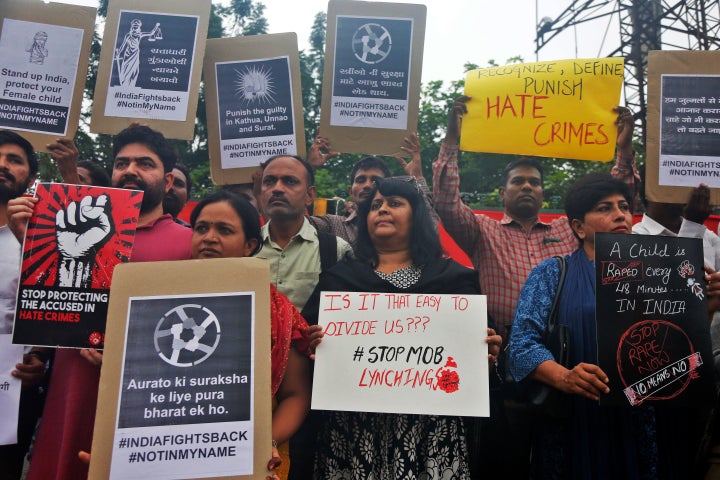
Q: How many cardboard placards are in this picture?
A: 6